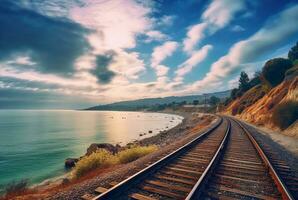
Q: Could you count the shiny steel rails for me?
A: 3